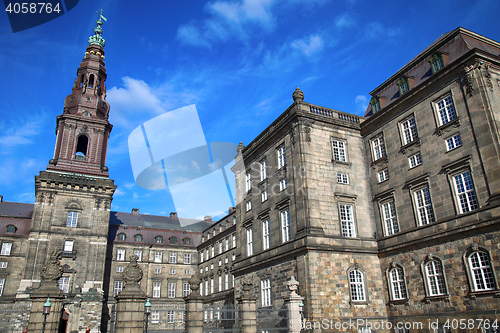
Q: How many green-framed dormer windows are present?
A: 3